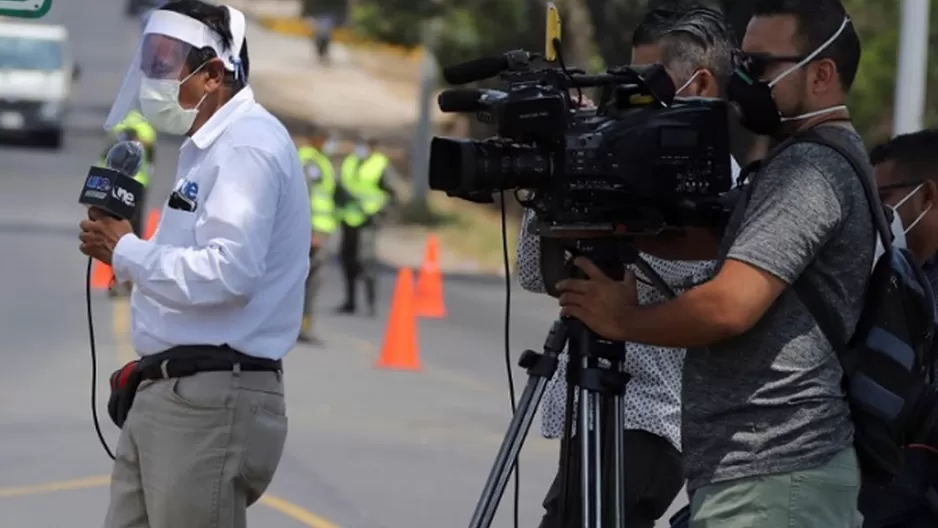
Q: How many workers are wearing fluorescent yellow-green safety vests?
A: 3